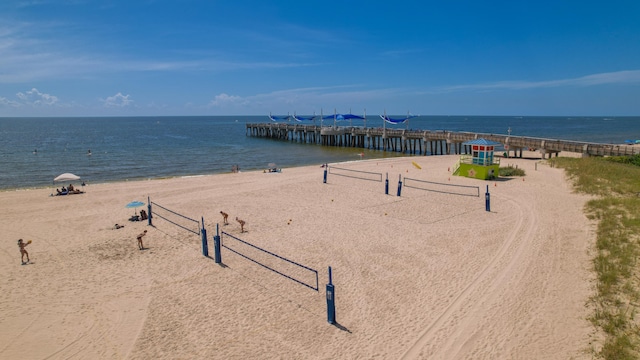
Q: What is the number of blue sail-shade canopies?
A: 4